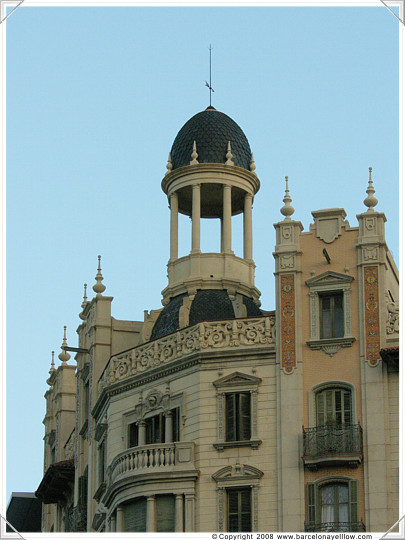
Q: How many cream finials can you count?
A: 10